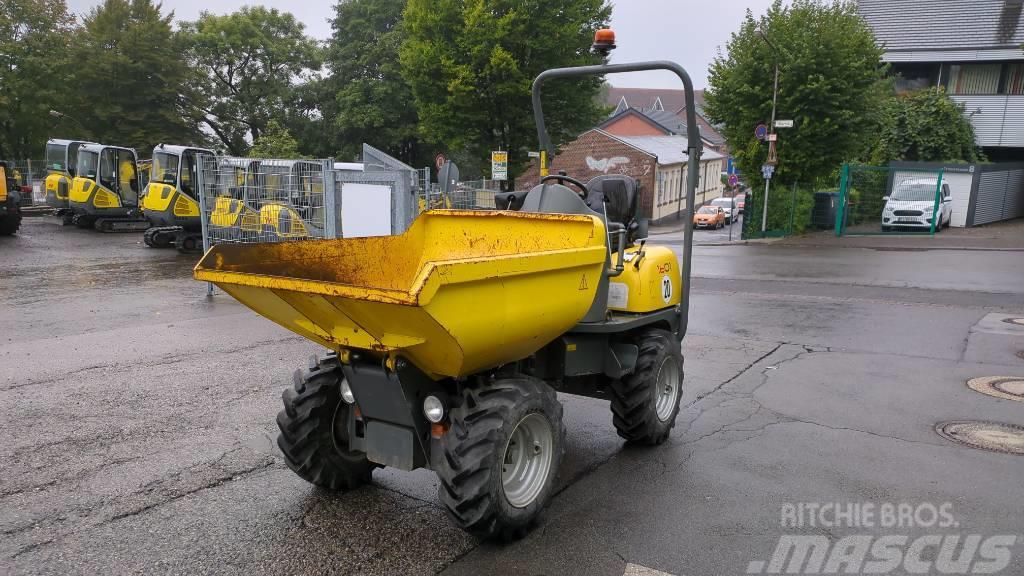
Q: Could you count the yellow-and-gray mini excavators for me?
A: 5